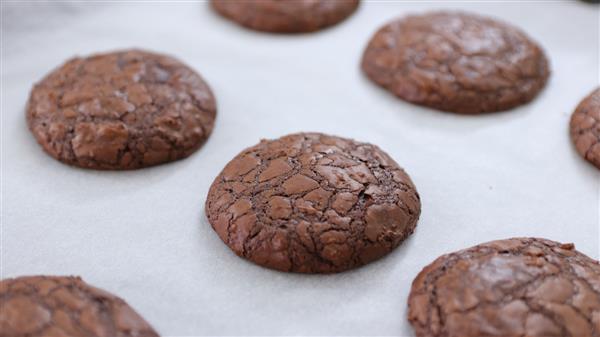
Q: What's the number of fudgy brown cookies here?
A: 7